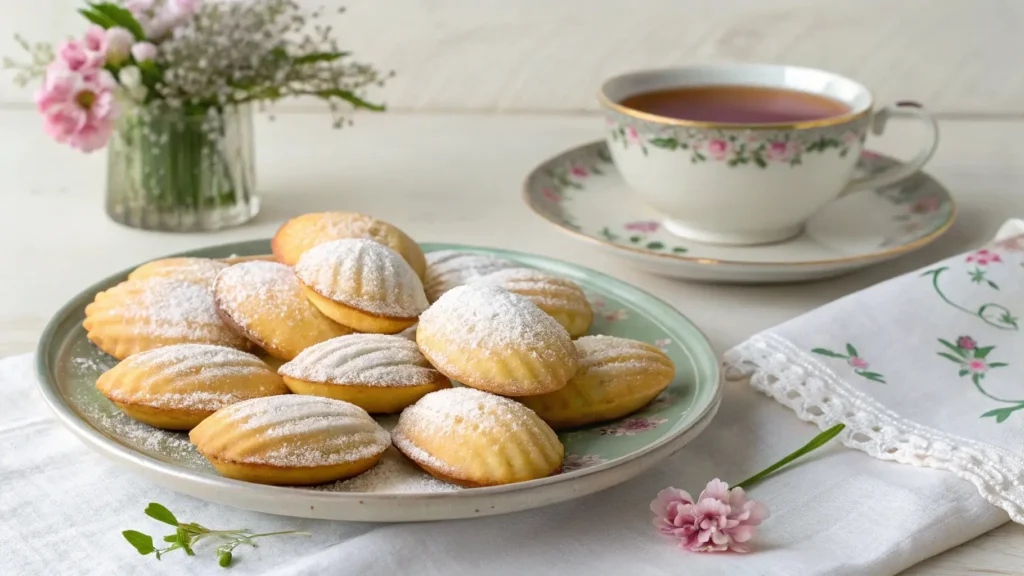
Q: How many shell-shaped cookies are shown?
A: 13